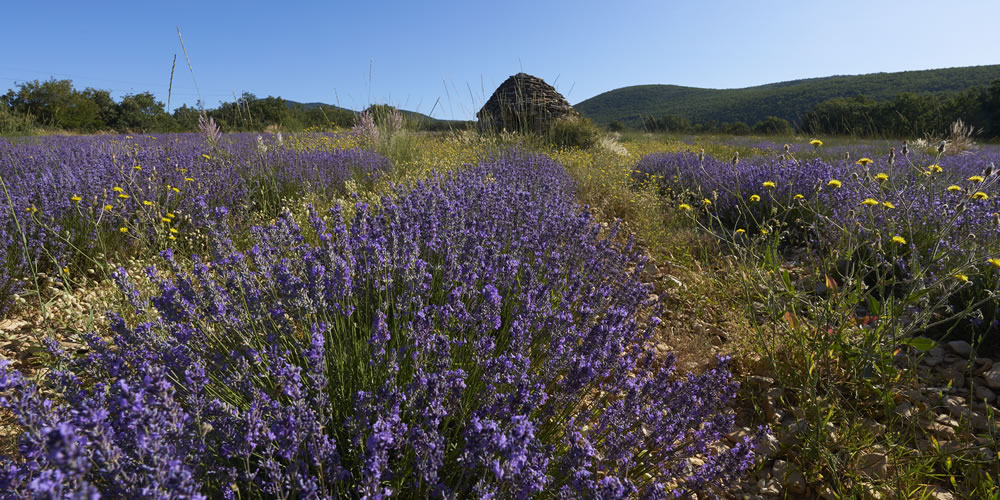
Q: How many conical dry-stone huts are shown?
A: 1